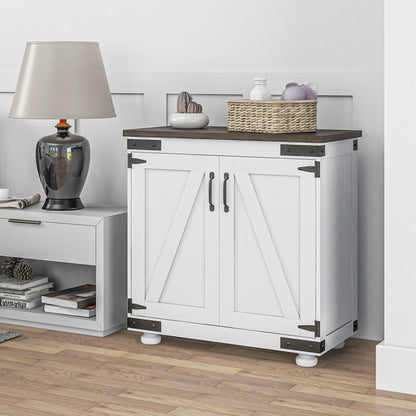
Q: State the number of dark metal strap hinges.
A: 4